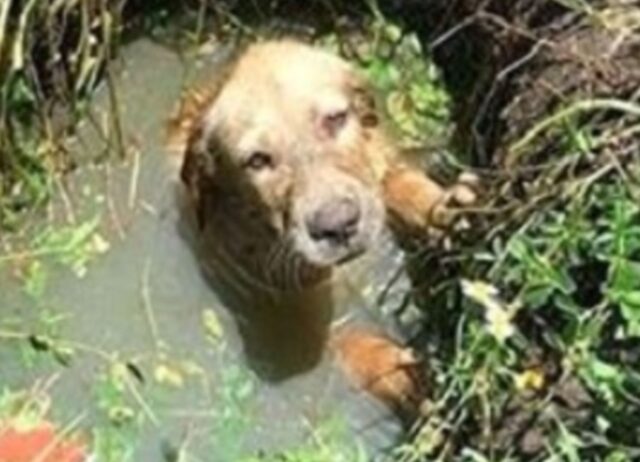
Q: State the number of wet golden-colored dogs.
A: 1